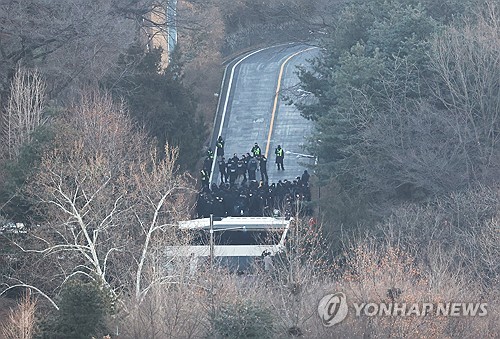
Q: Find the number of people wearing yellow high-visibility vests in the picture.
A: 5